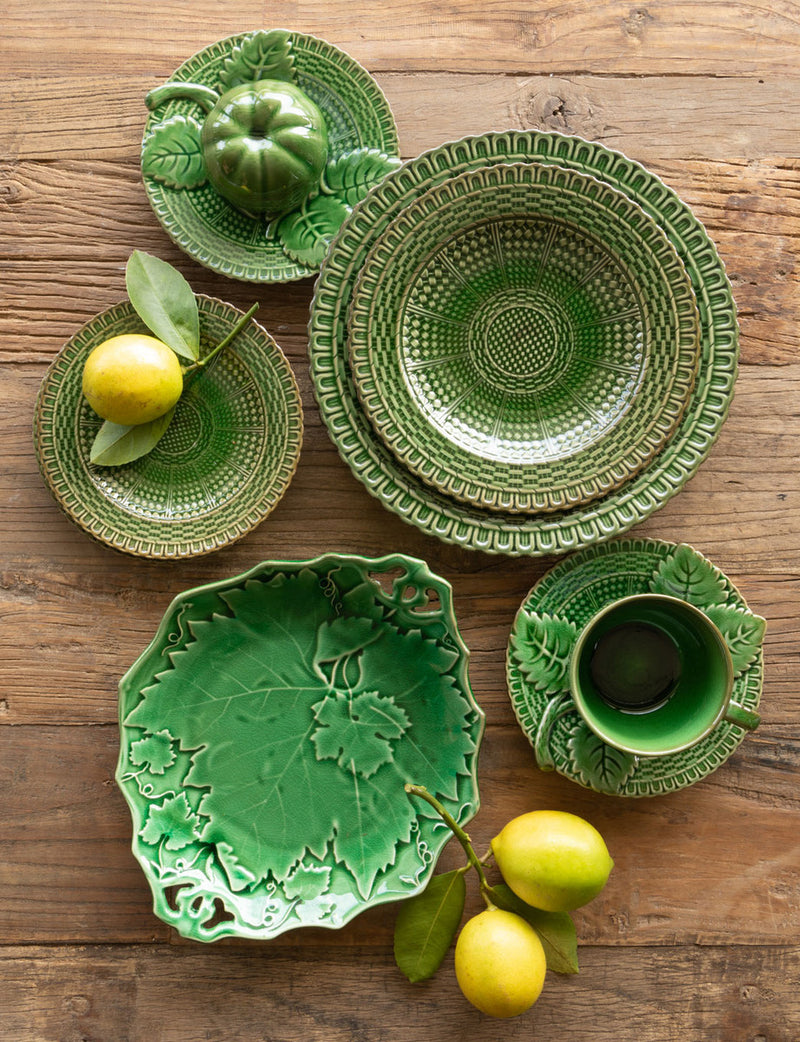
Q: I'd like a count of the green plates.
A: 6